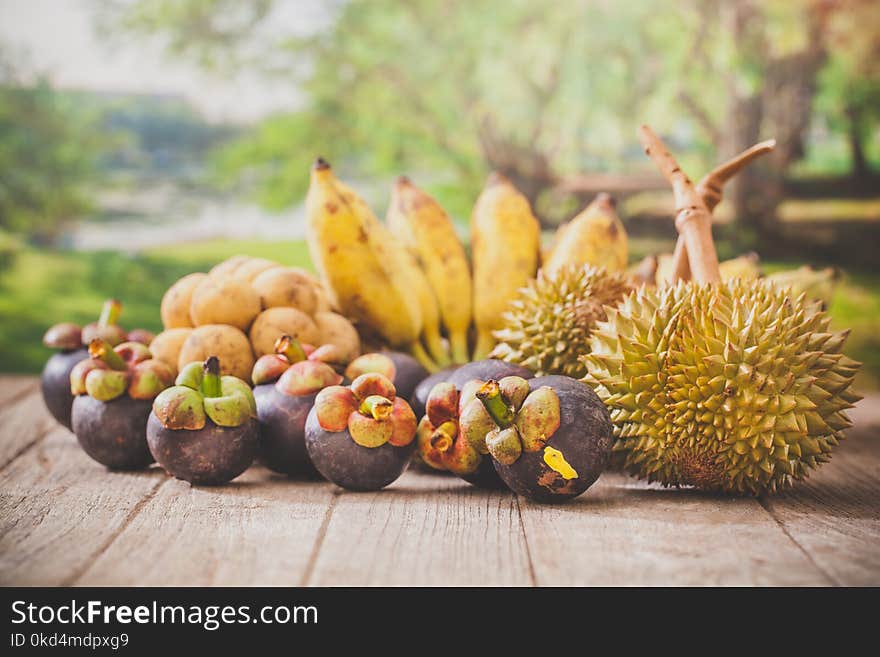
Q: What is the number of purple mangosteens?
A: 9